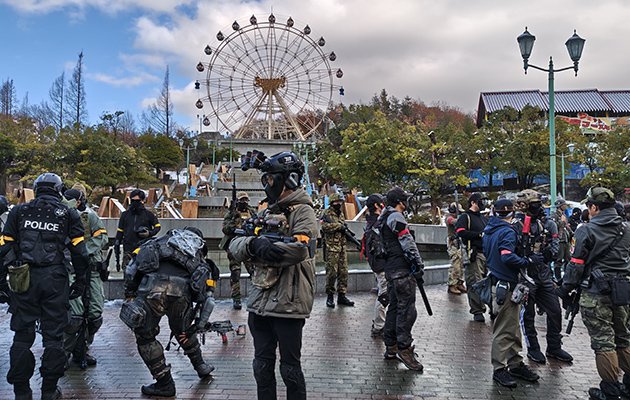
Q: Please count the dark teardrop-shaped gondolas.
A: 13